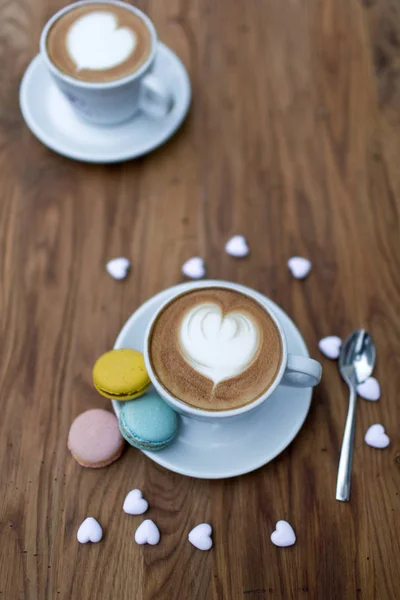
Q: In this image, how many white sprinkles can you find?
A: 12